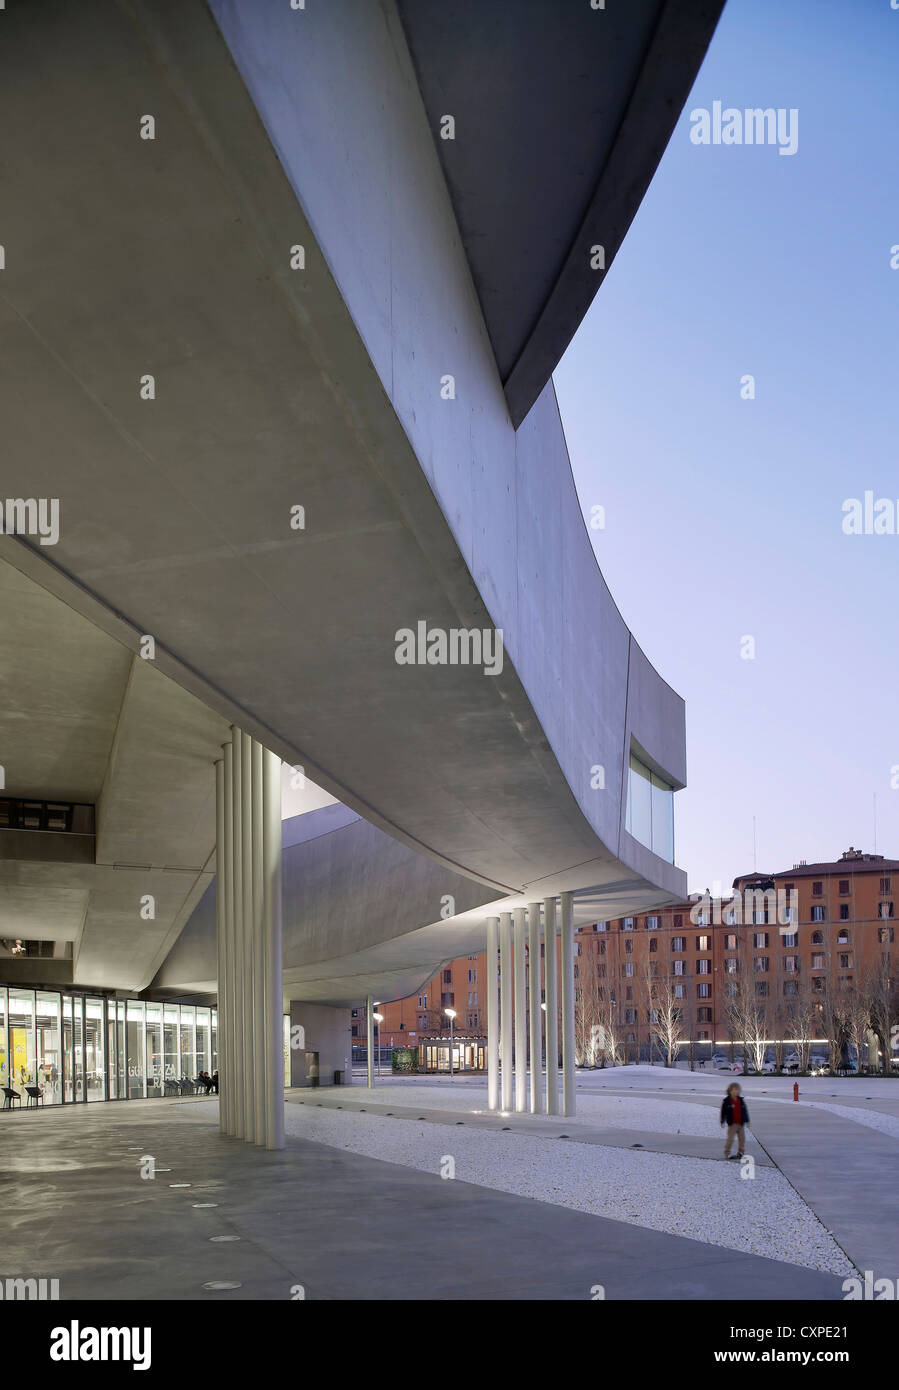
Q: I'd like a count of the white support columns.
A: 13